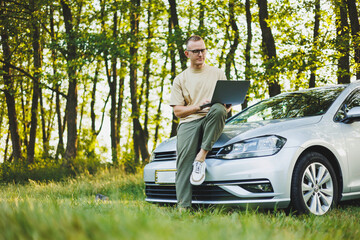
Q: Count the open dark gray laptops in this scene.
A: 1